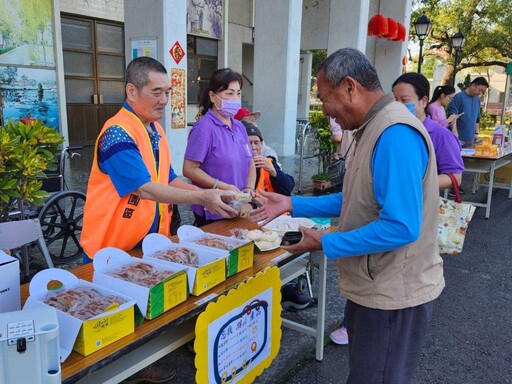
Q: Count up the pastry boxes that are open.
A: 4